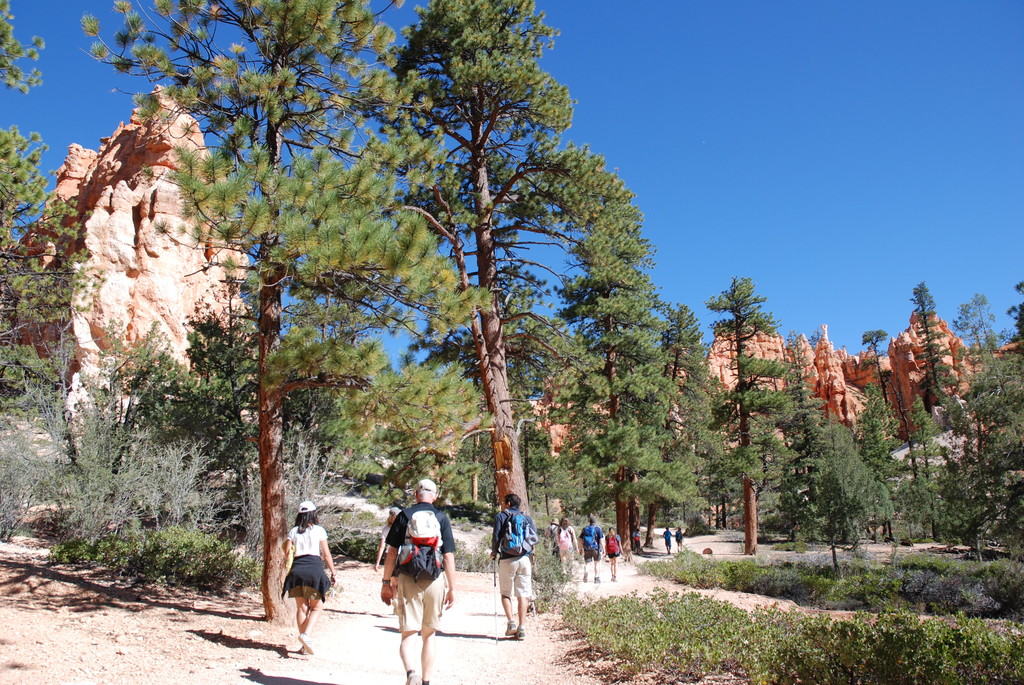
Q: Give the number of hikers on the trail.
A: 11